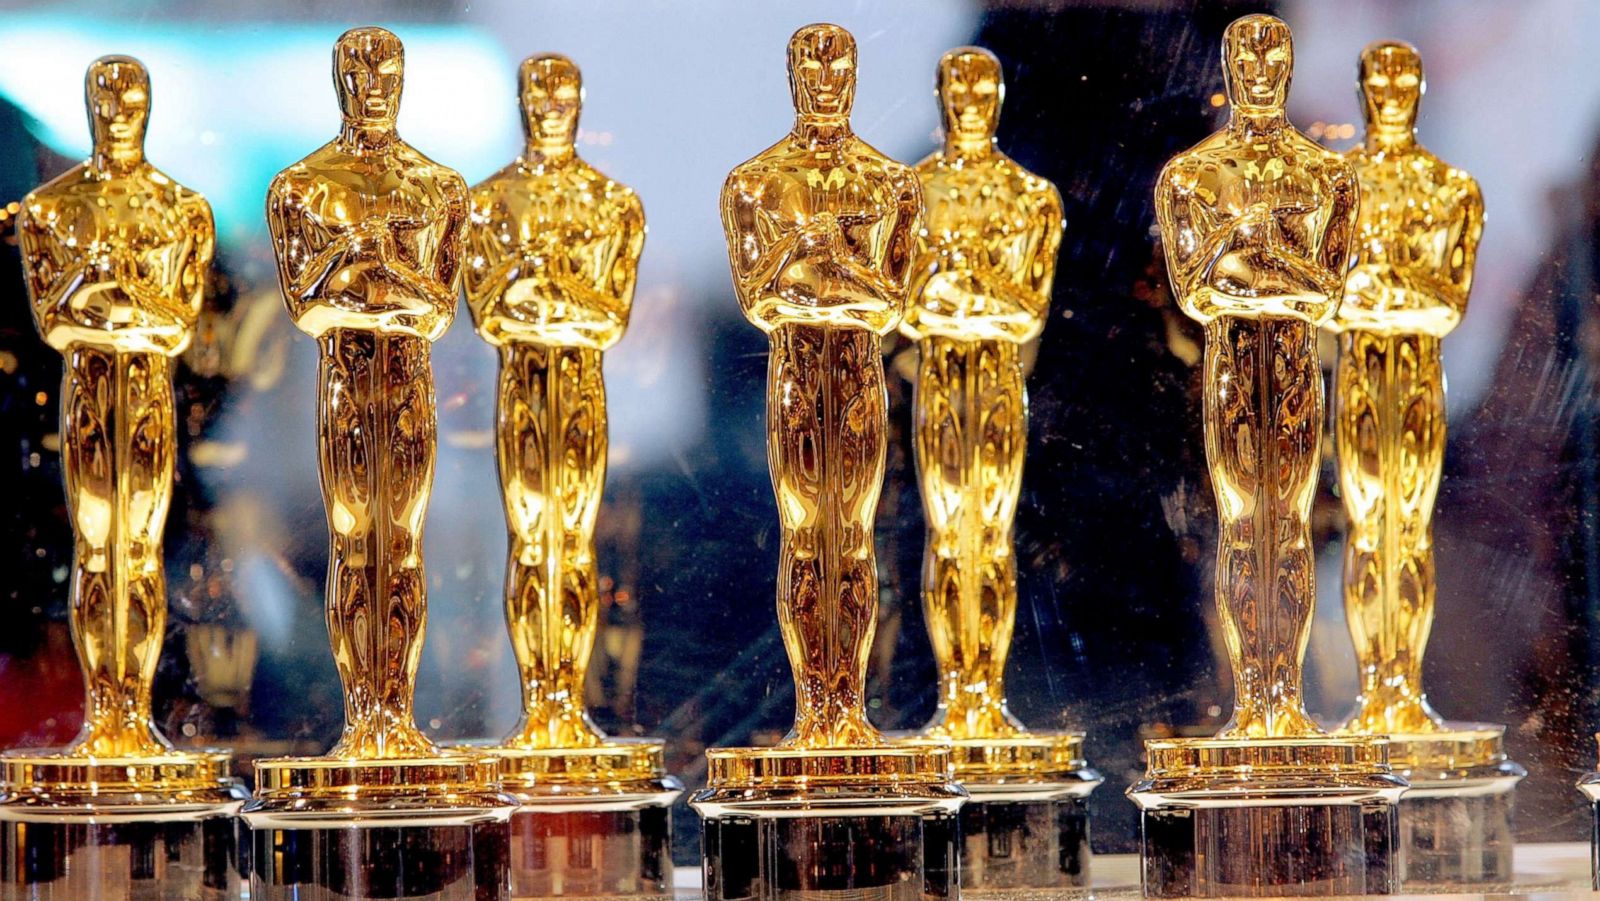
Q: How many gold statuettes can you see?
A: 7